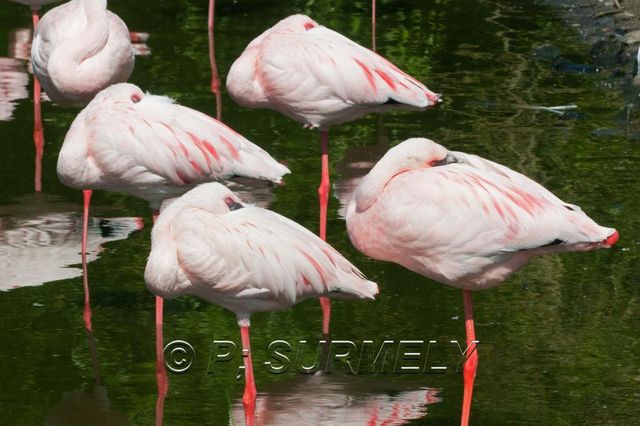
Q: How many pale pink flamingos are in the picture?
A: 5